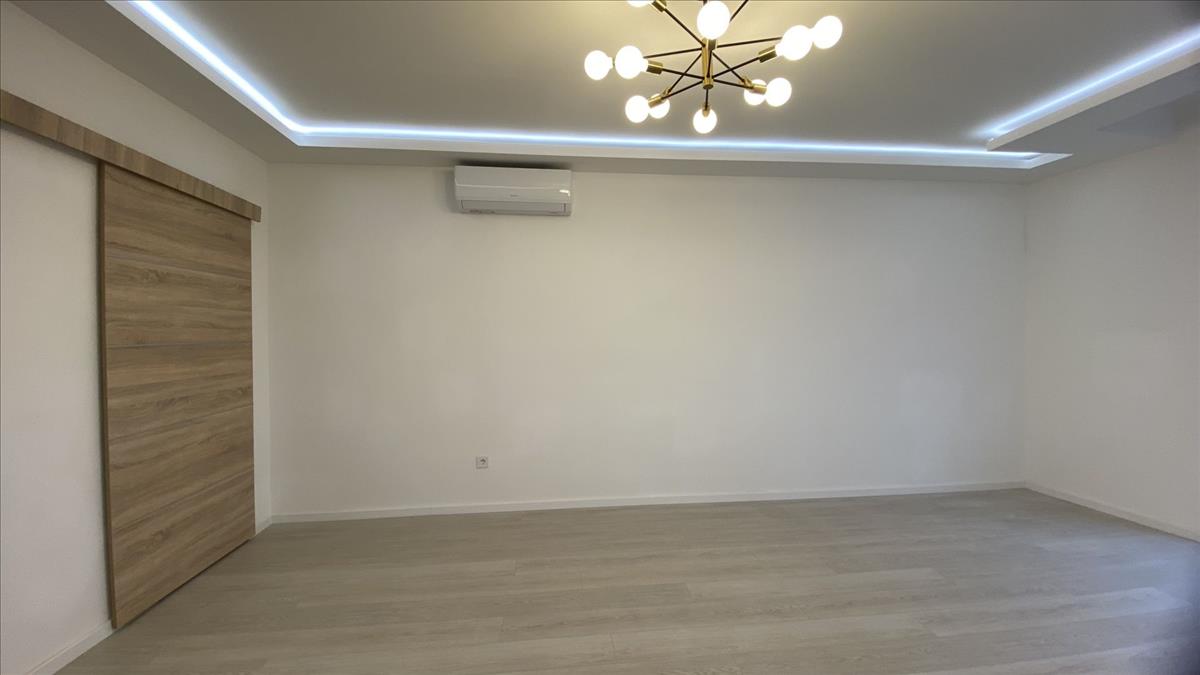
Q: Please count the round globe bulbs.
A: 11